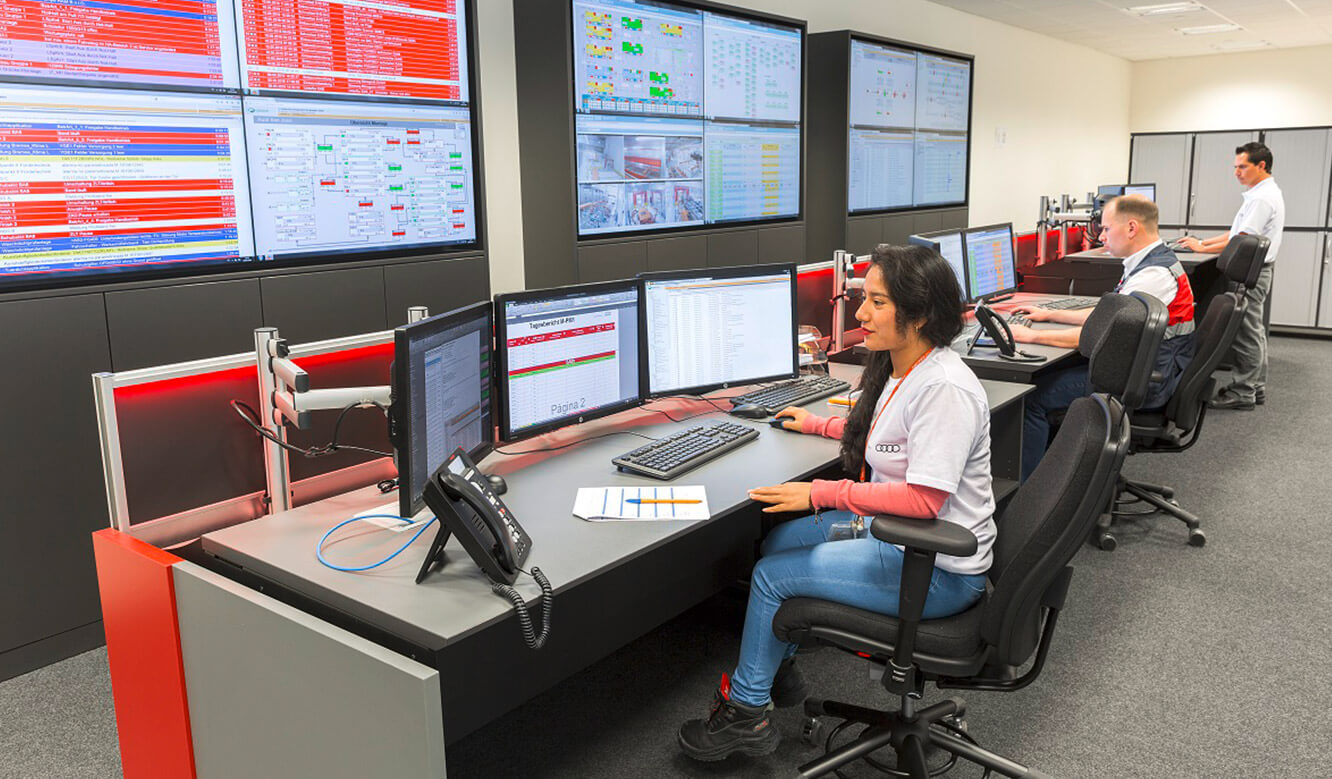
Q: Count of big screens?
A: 3